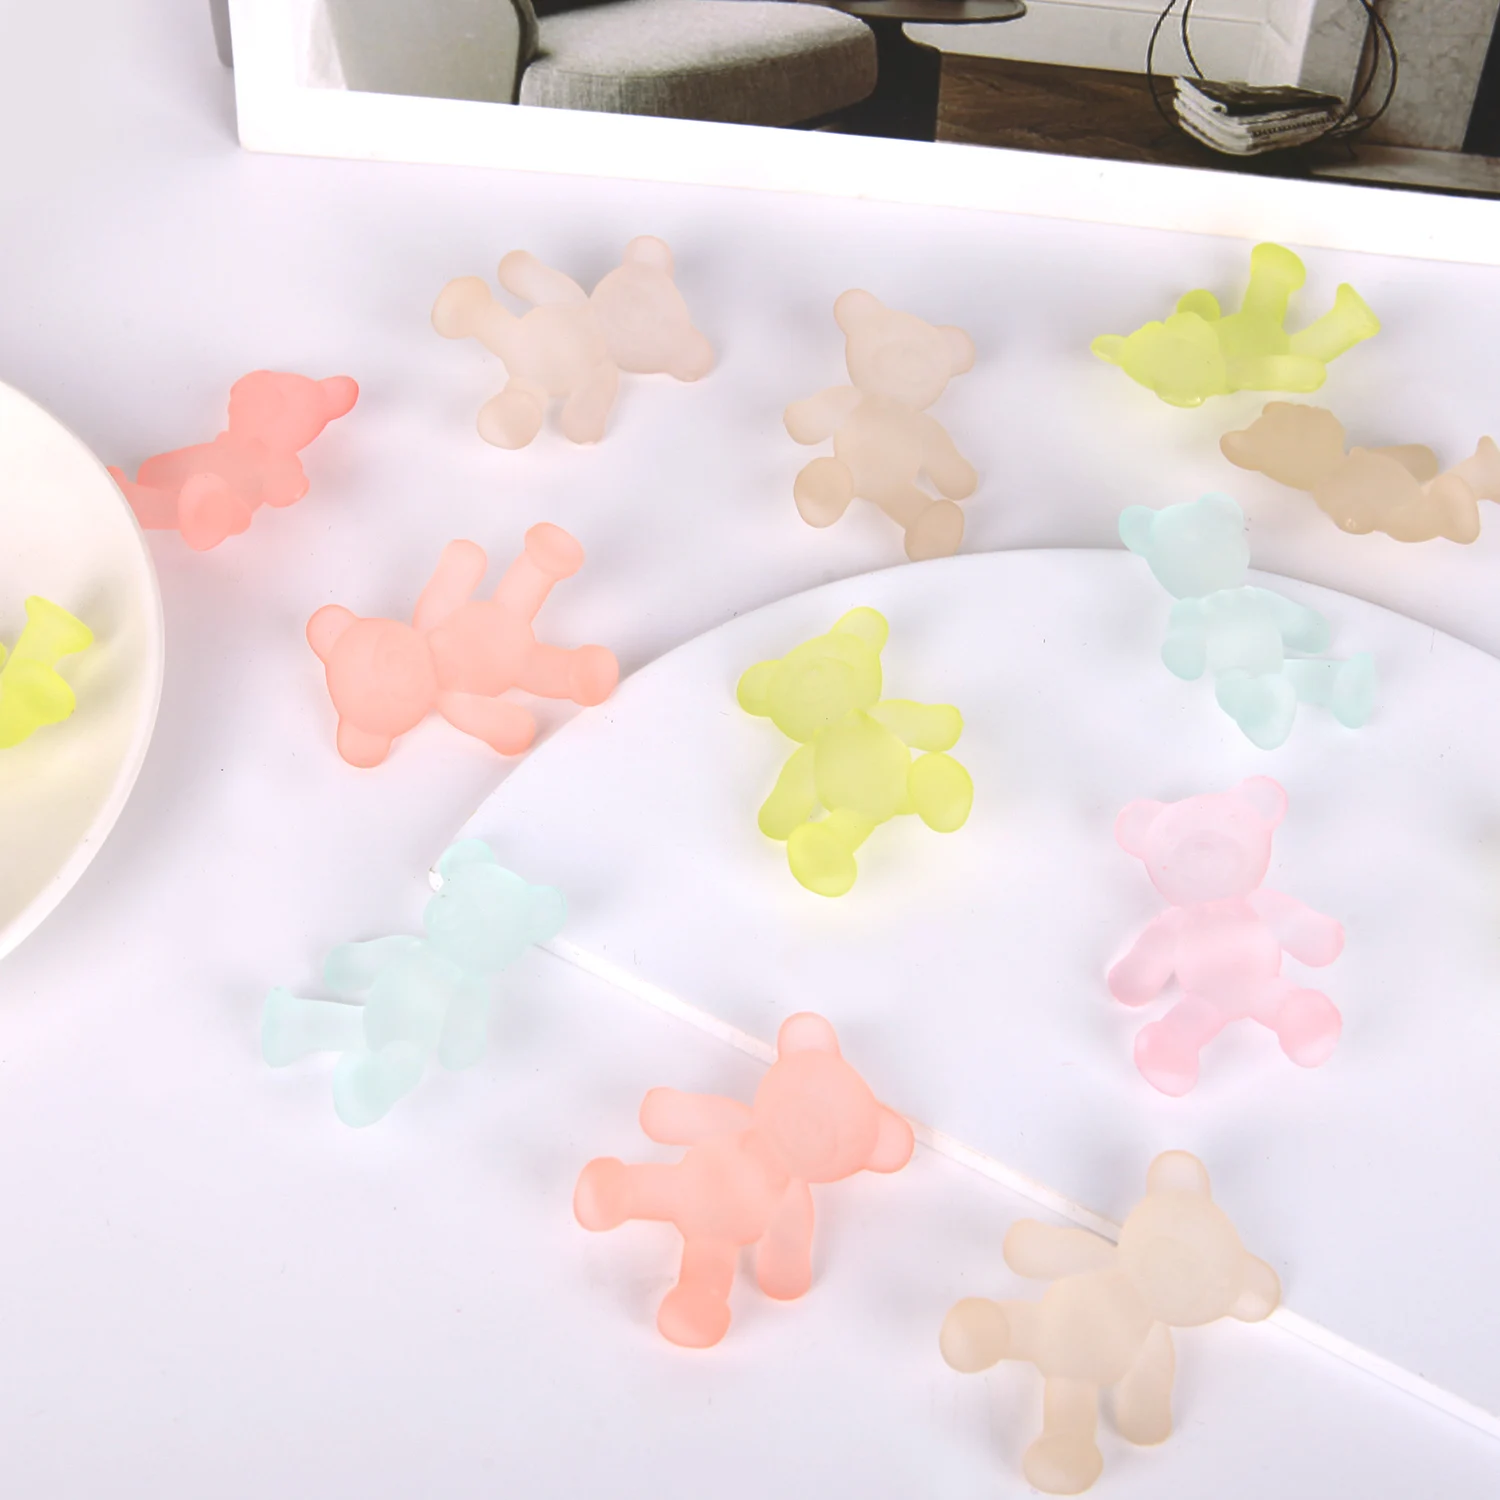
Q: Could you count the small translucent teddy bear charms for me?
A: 13